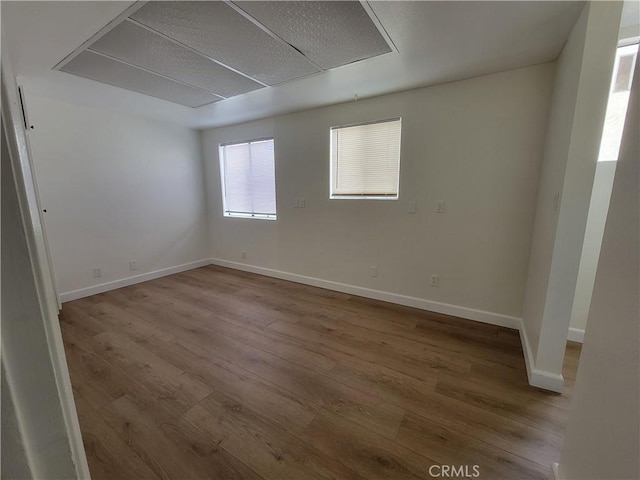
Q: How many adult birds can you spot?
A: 0